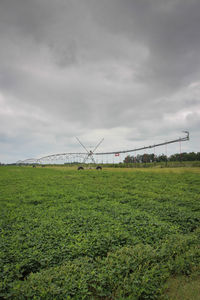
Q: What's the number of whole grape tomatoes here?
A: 0